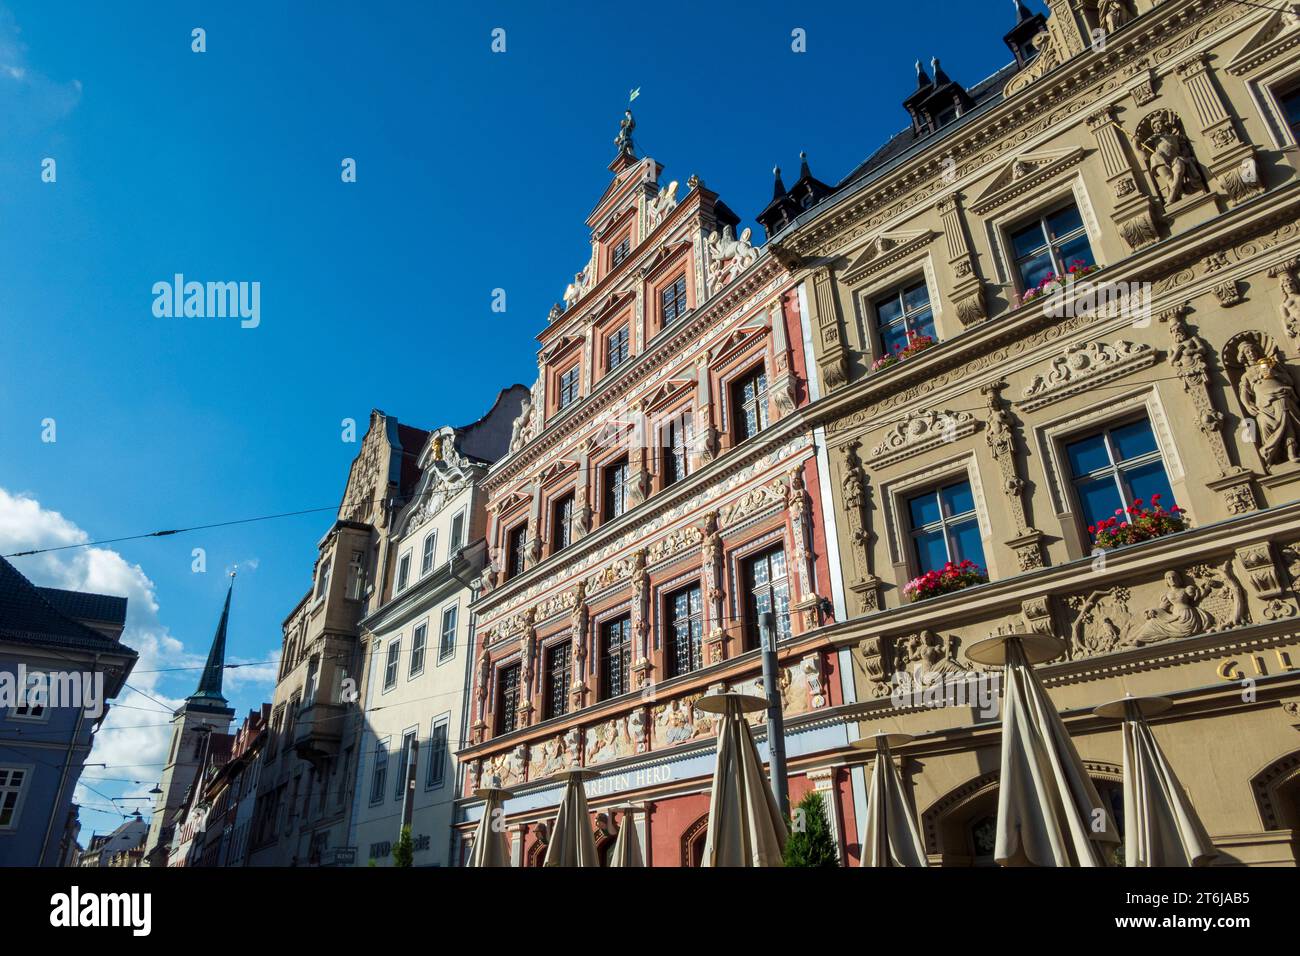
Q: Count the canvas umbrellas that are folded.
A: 7